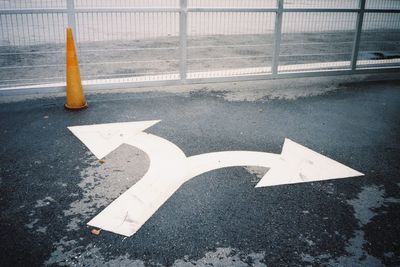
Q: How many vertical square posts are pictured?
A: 4